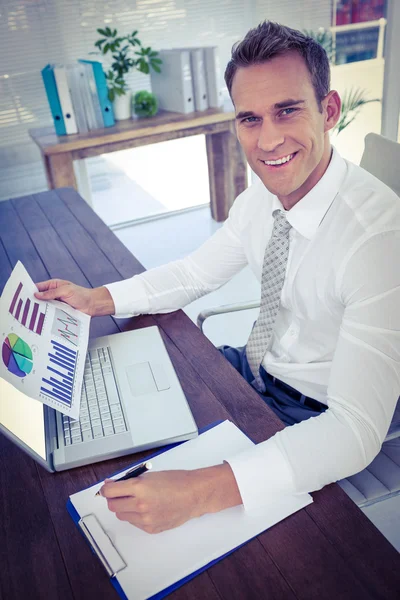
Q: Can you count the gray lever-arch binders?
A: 3